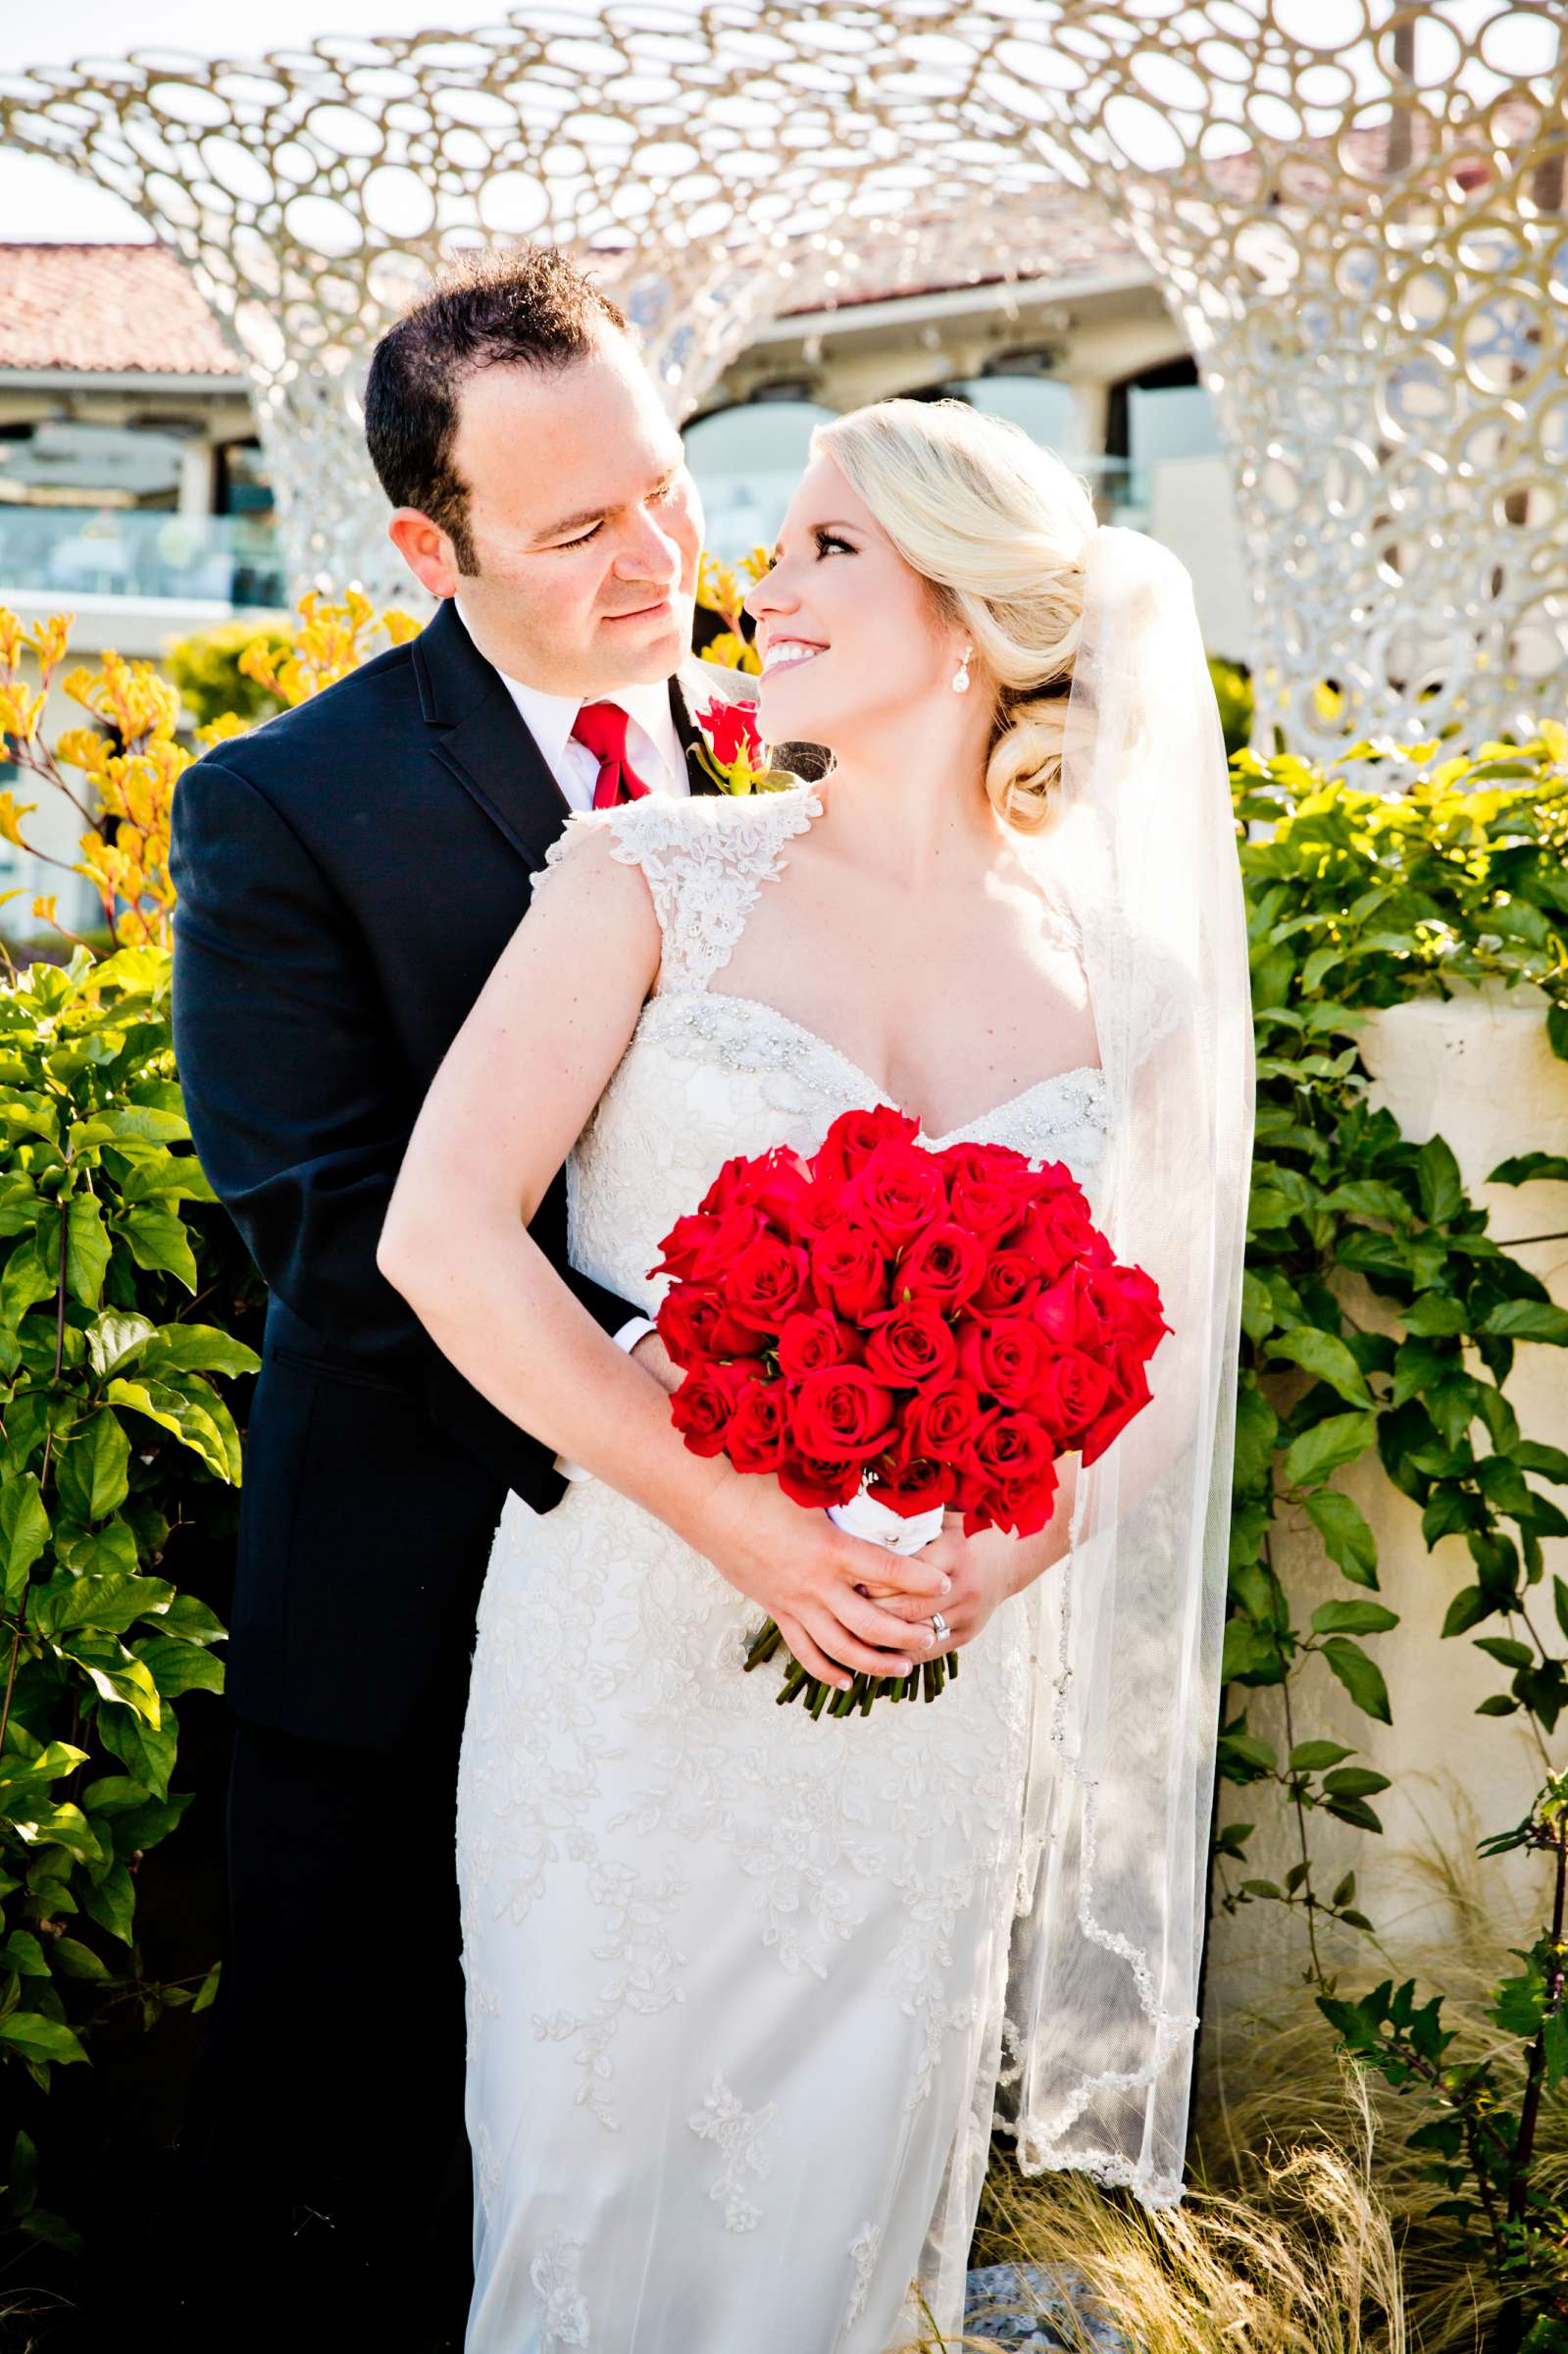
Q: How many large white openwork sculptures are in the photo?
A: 1